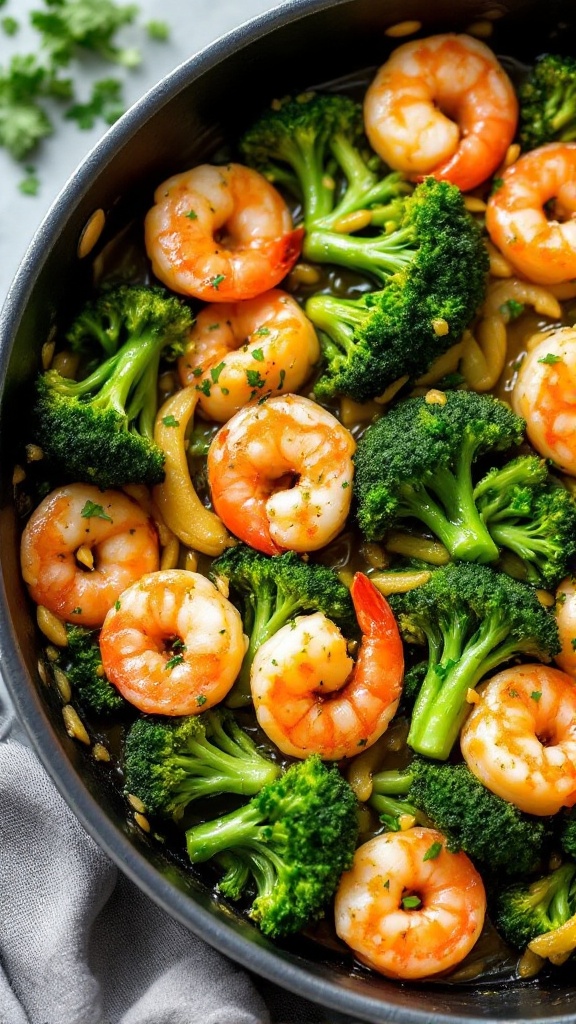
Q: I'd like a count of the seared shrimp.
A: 12